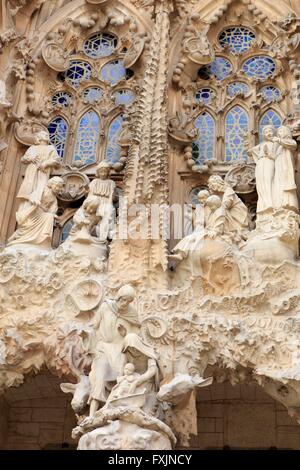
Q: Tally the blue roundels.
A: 12